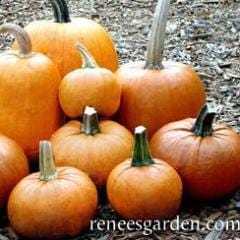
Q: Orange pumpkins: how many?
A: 9